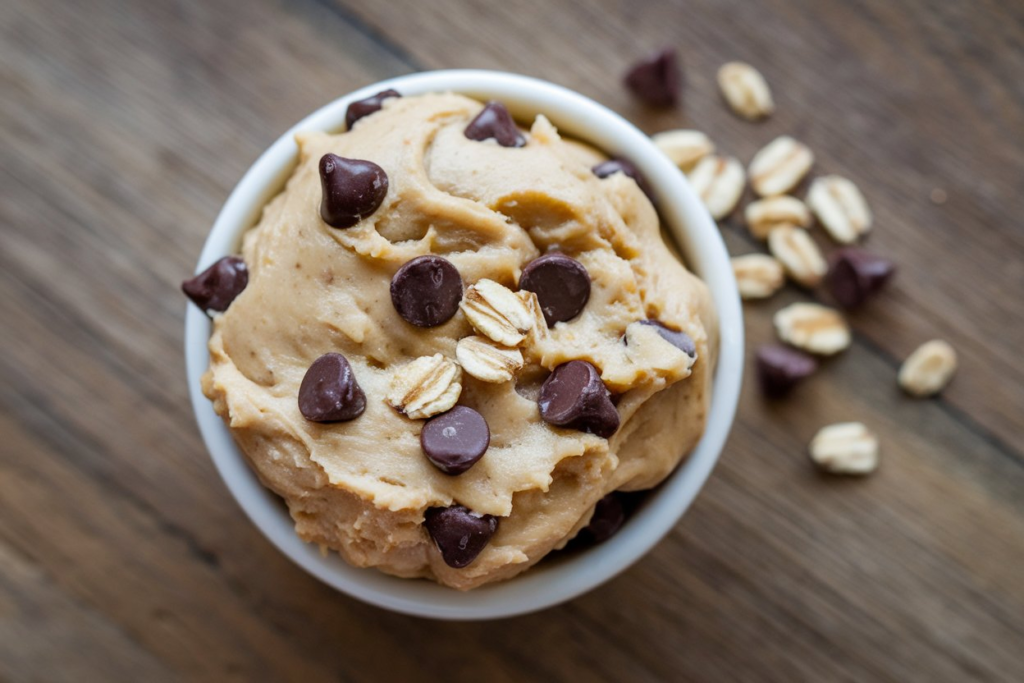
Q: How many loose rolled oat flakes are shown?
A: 11